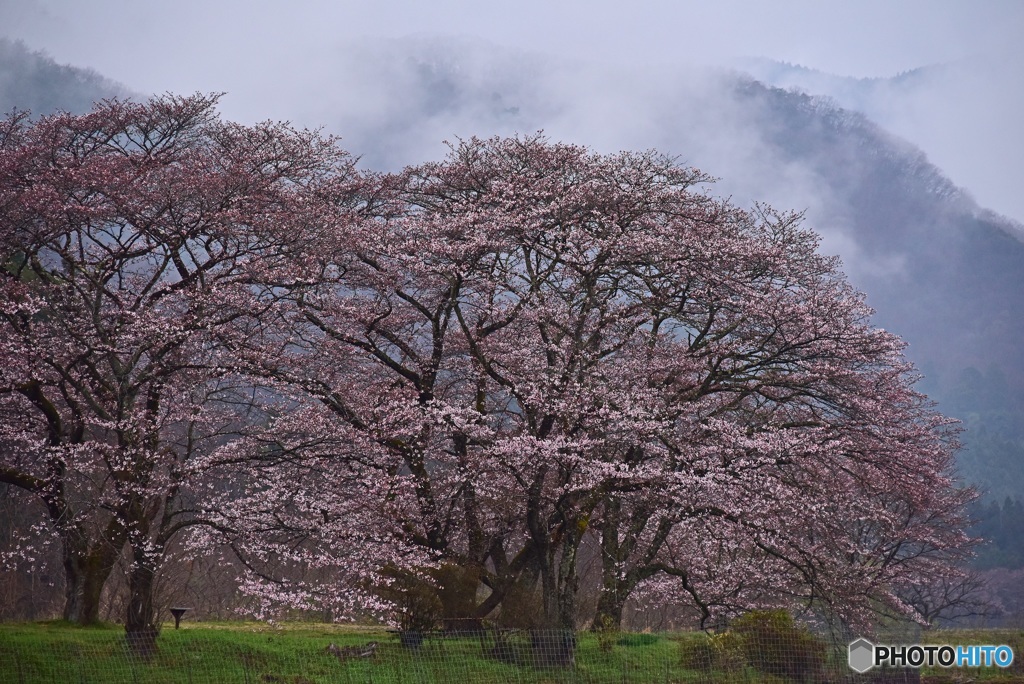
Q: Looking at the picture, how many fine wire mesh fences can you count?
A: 1